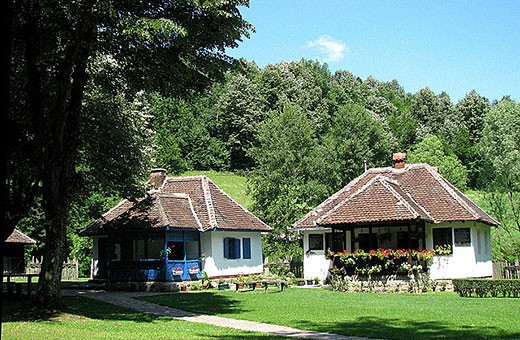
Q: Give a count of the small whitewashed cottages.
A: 2